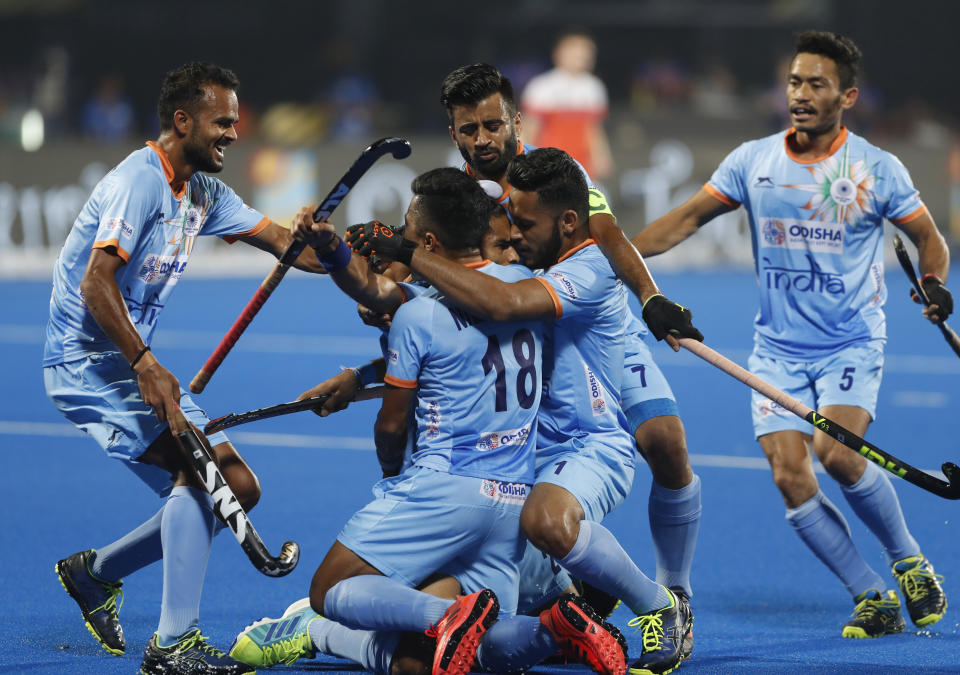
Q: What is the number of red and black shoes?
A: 2